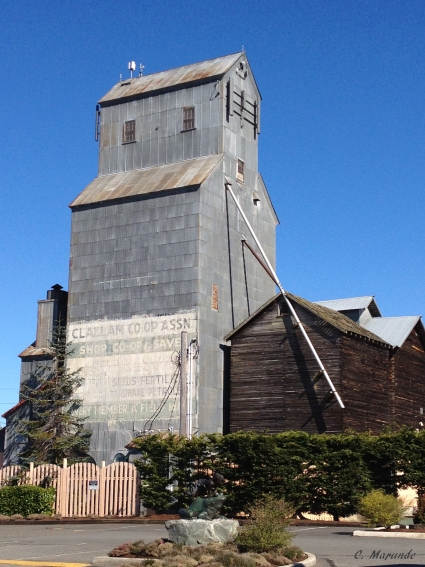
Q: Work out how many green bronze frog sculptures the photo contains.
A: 1